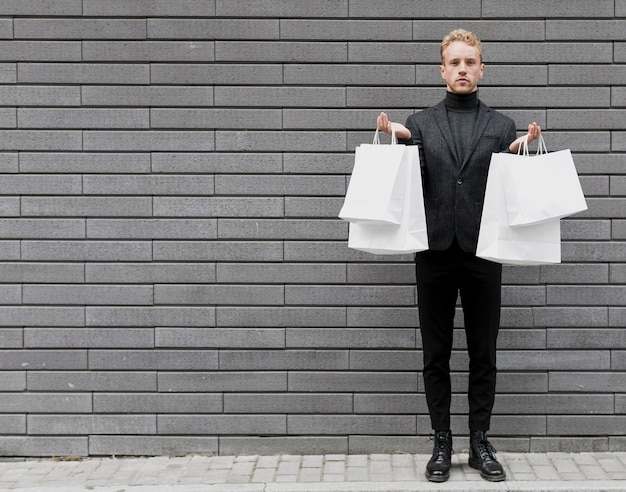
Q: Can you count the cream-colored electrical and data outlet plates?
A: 0